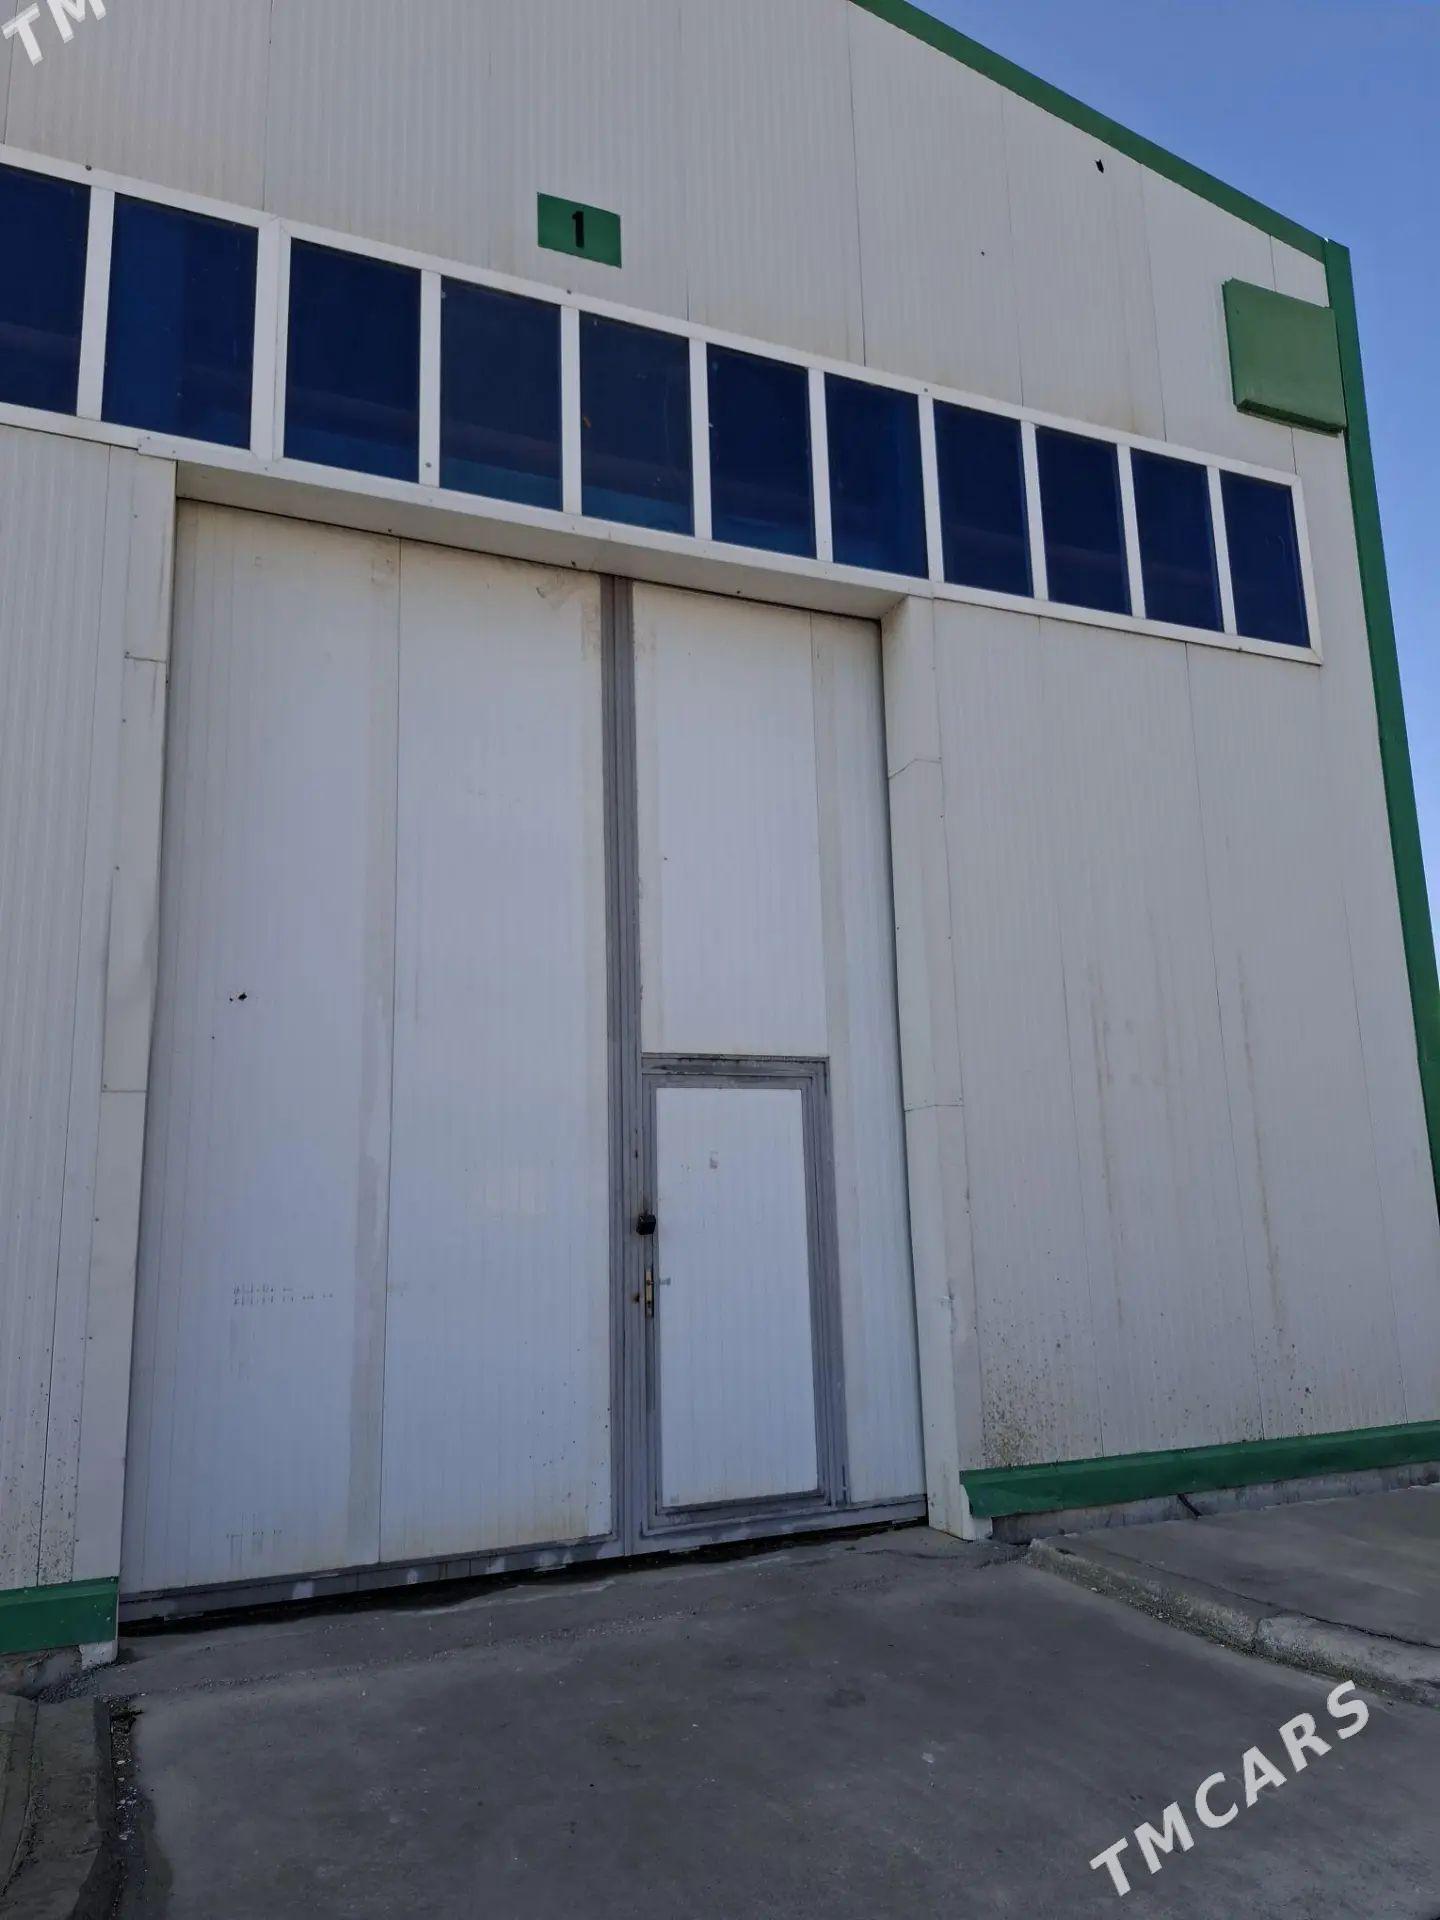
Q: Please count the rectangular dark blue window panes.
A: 11